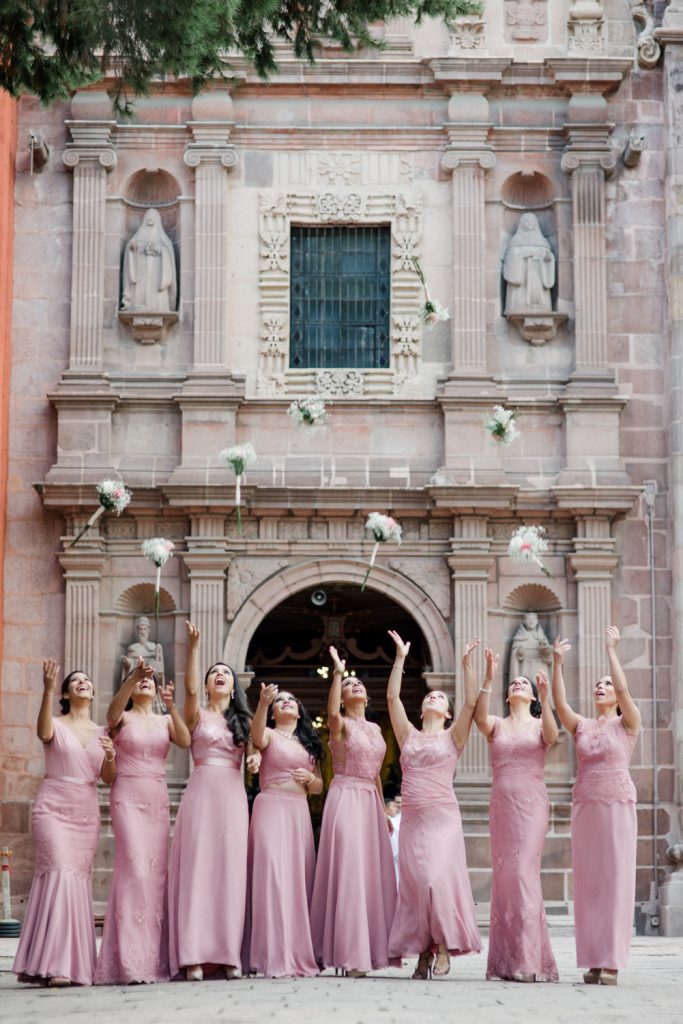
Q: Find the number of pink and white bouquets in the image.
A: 8